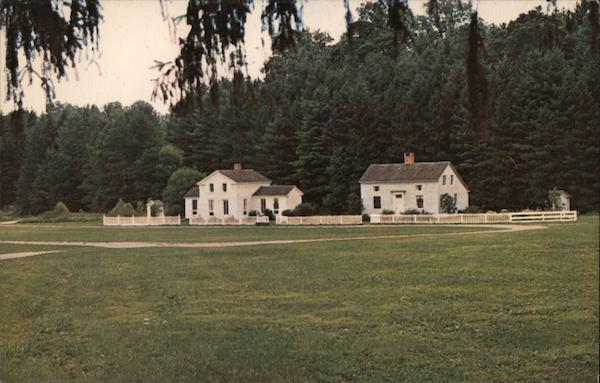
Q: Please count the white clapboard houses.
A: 2